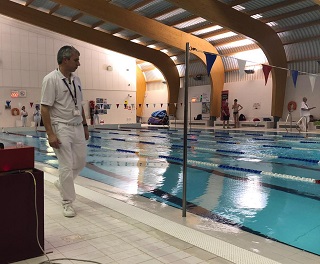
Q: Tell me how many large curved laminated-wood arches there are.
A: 4